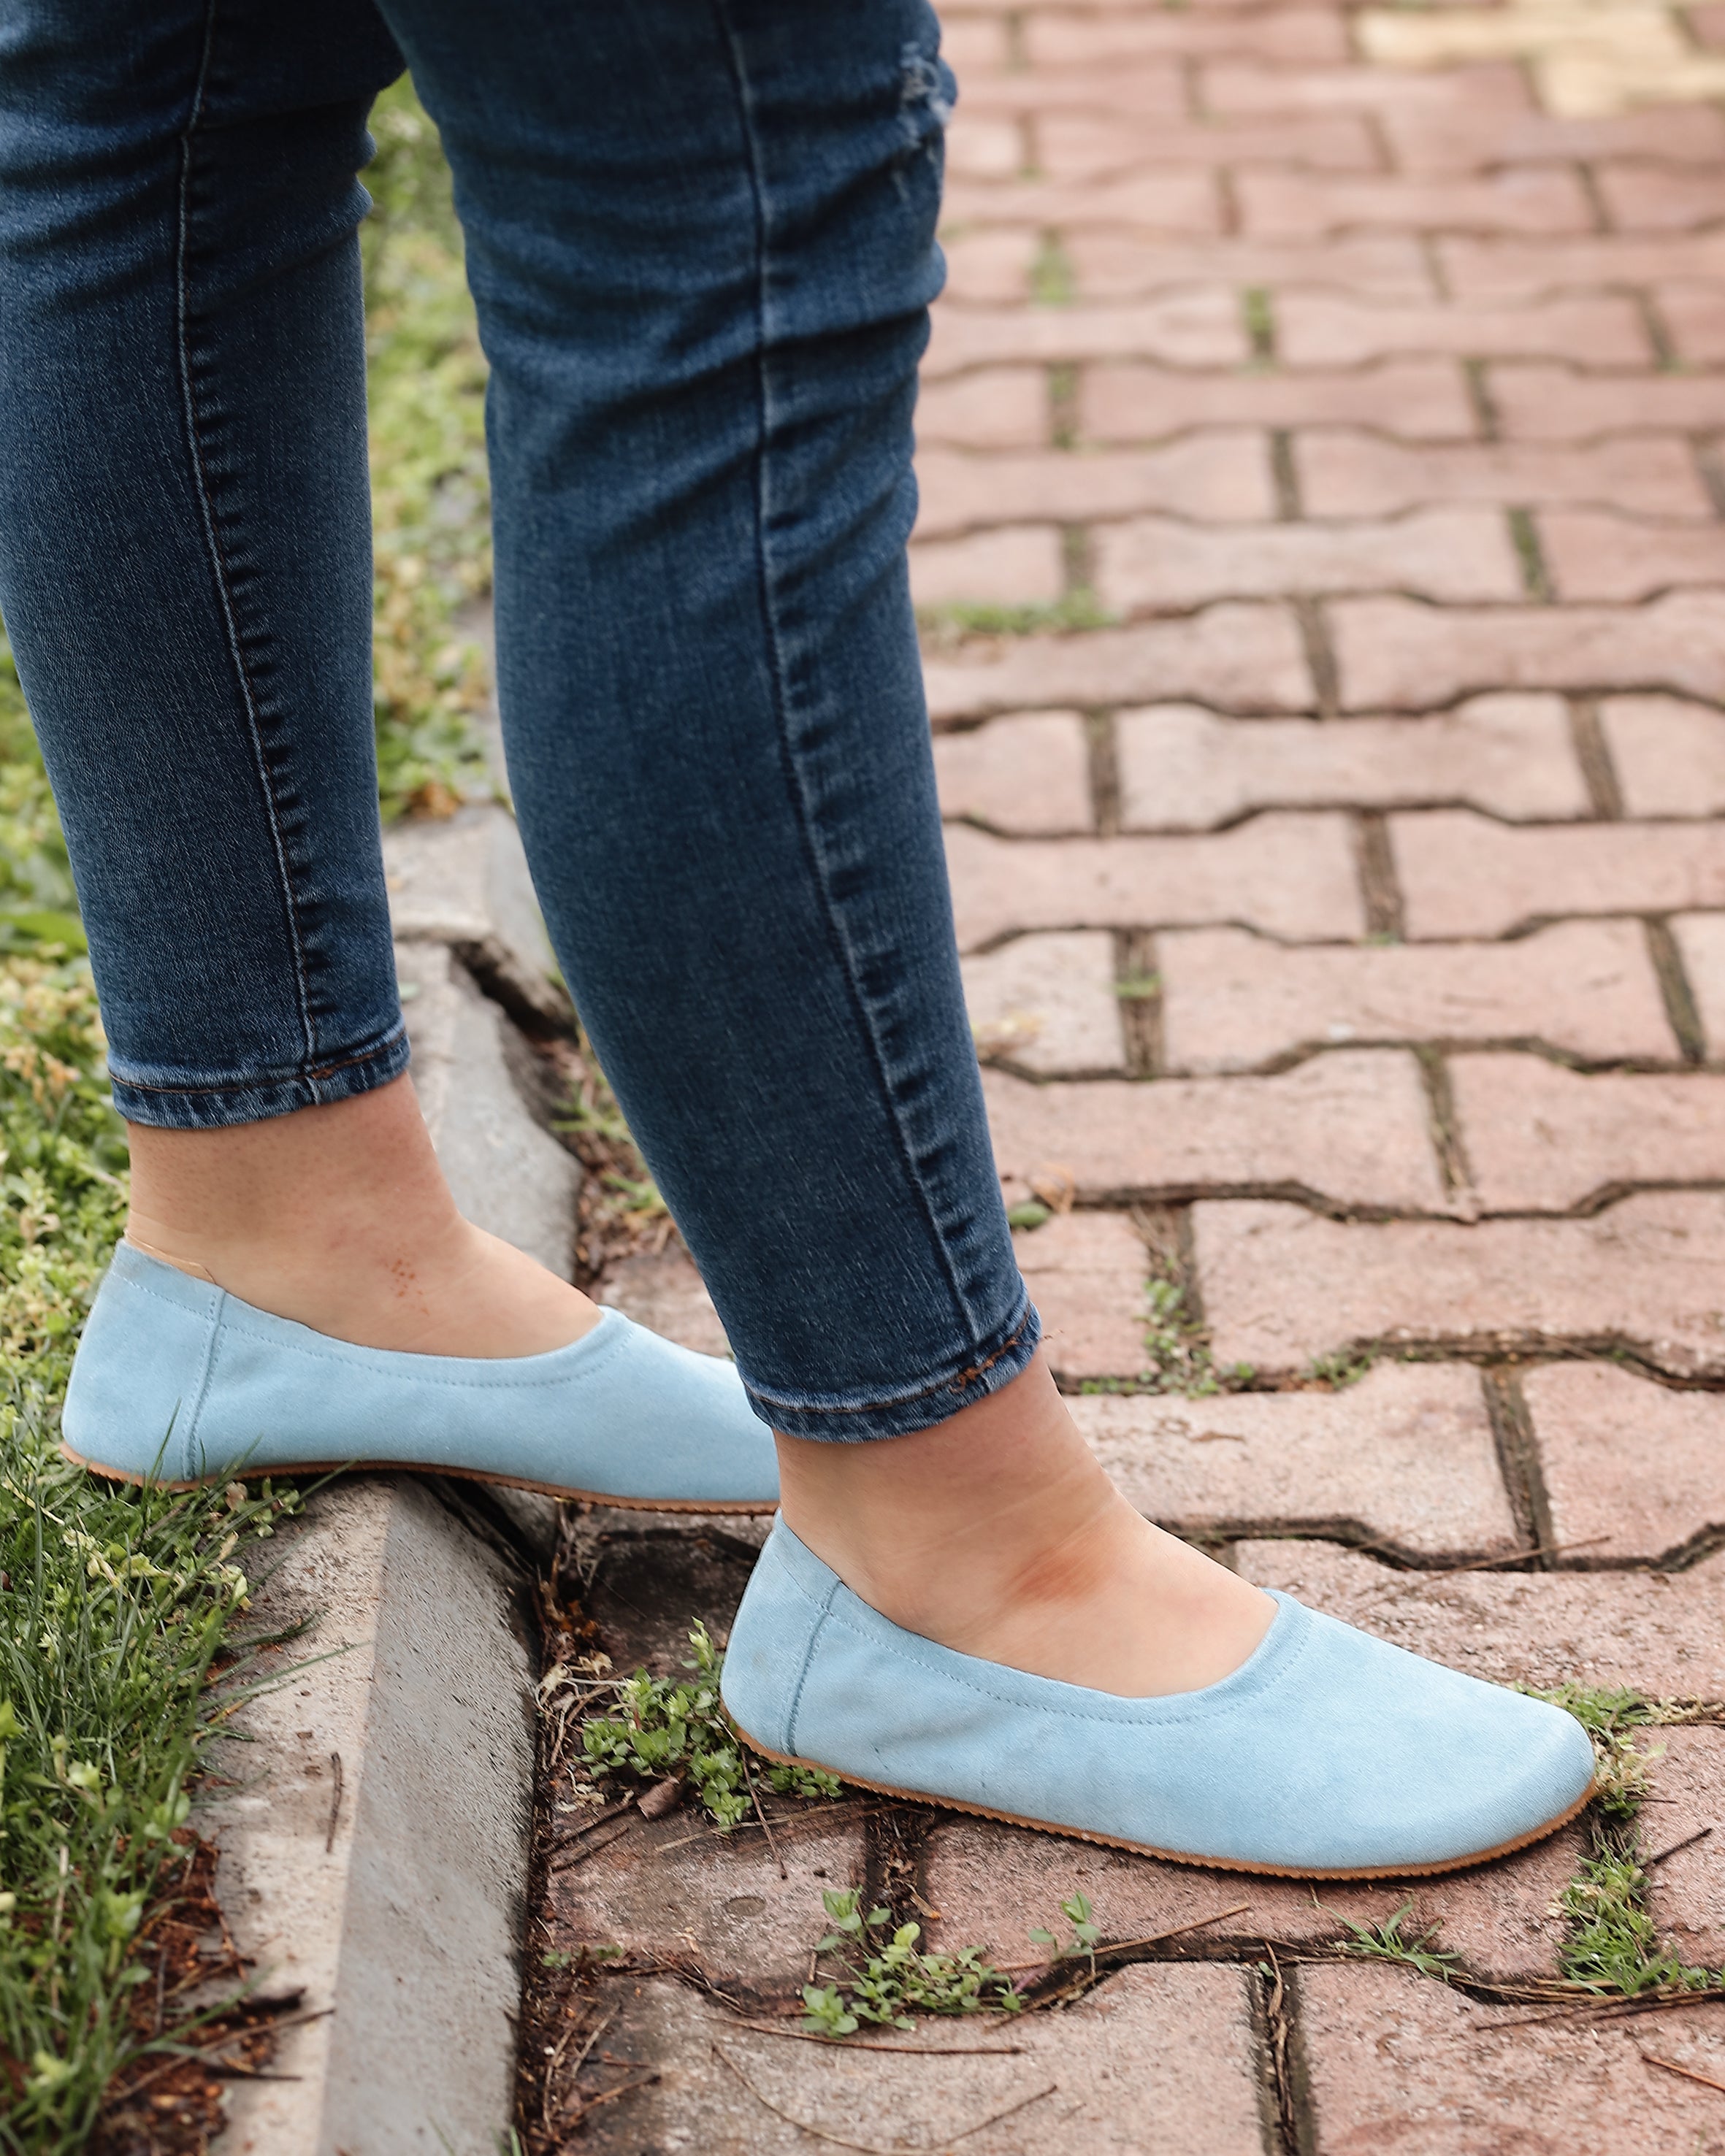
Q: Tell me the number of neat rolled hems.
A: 2